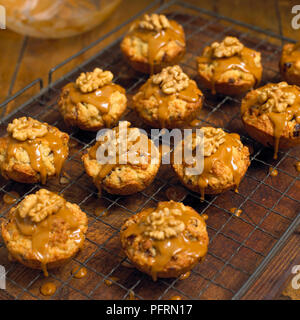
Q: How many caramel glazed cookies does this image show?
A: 11